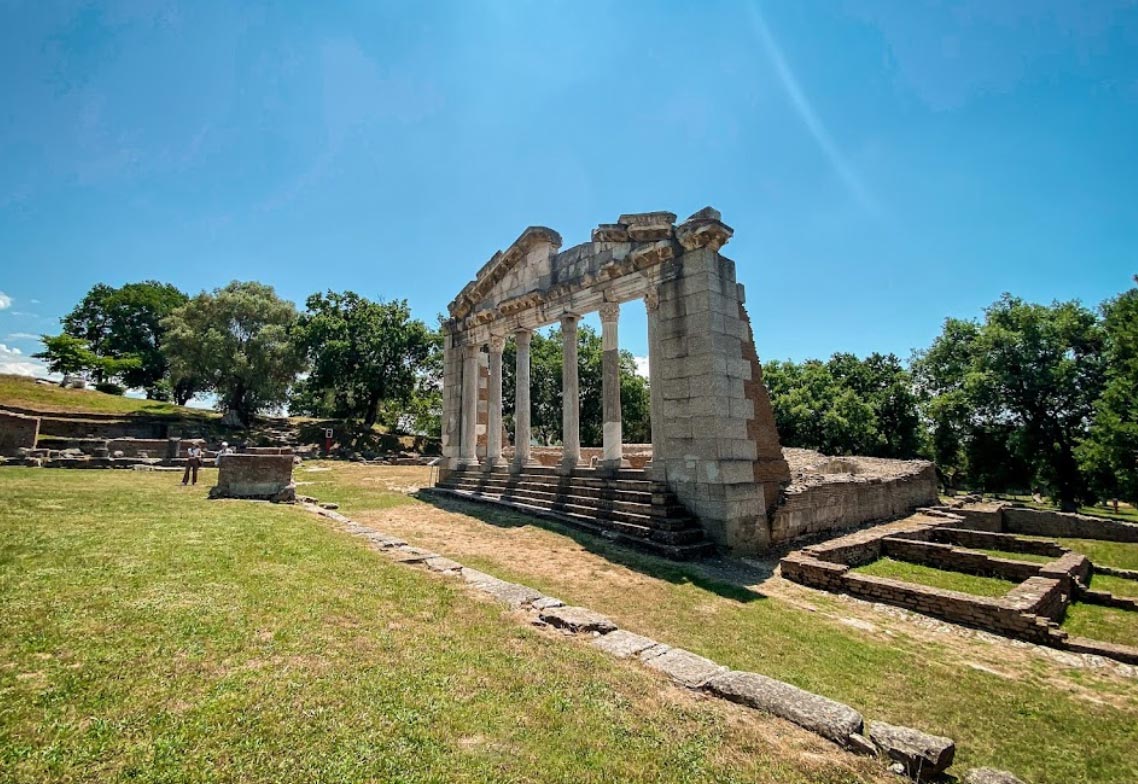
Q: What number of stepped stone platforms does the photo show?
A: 1